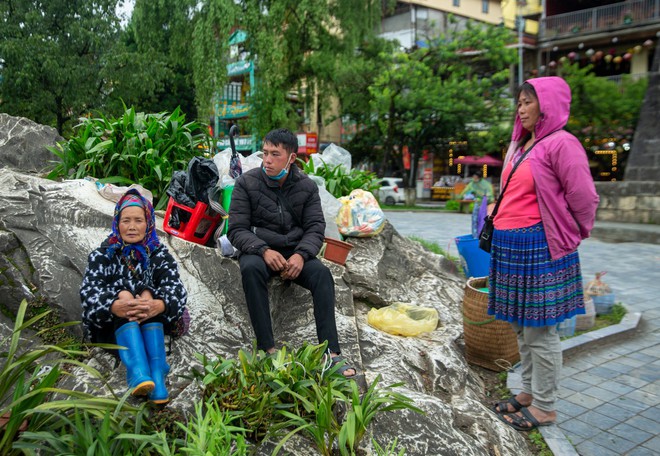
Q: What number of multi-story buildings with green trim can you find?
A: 1